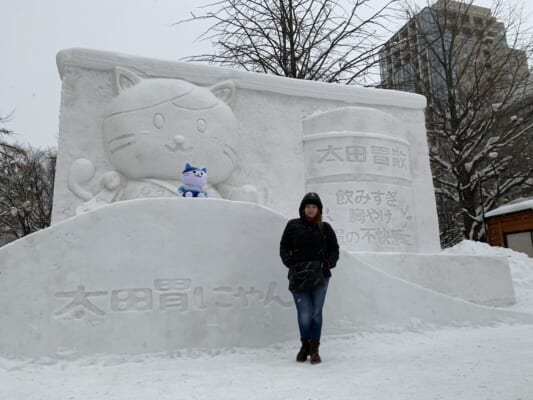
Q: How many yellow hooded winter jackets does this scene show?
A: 0